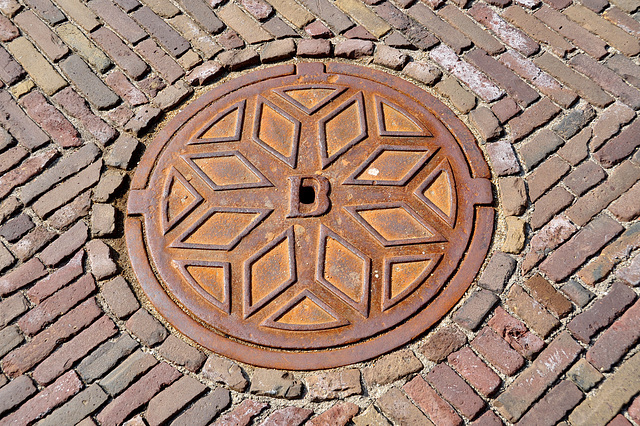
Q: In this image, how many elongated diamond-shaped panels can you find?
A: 8